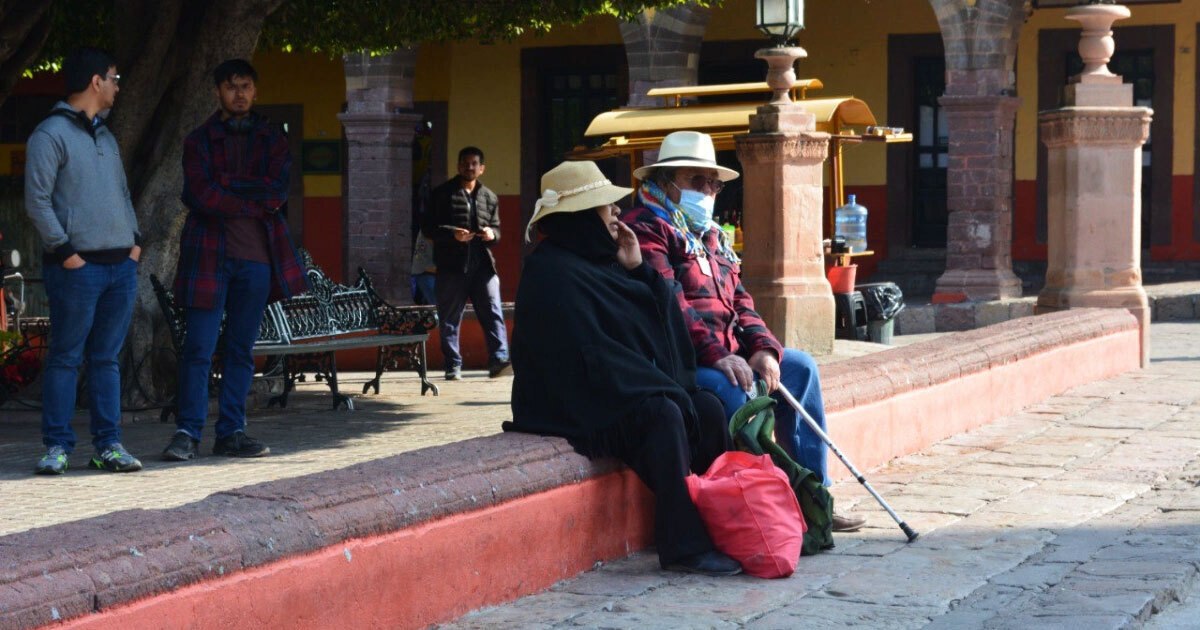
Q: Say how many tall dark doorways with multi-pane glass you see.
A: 3